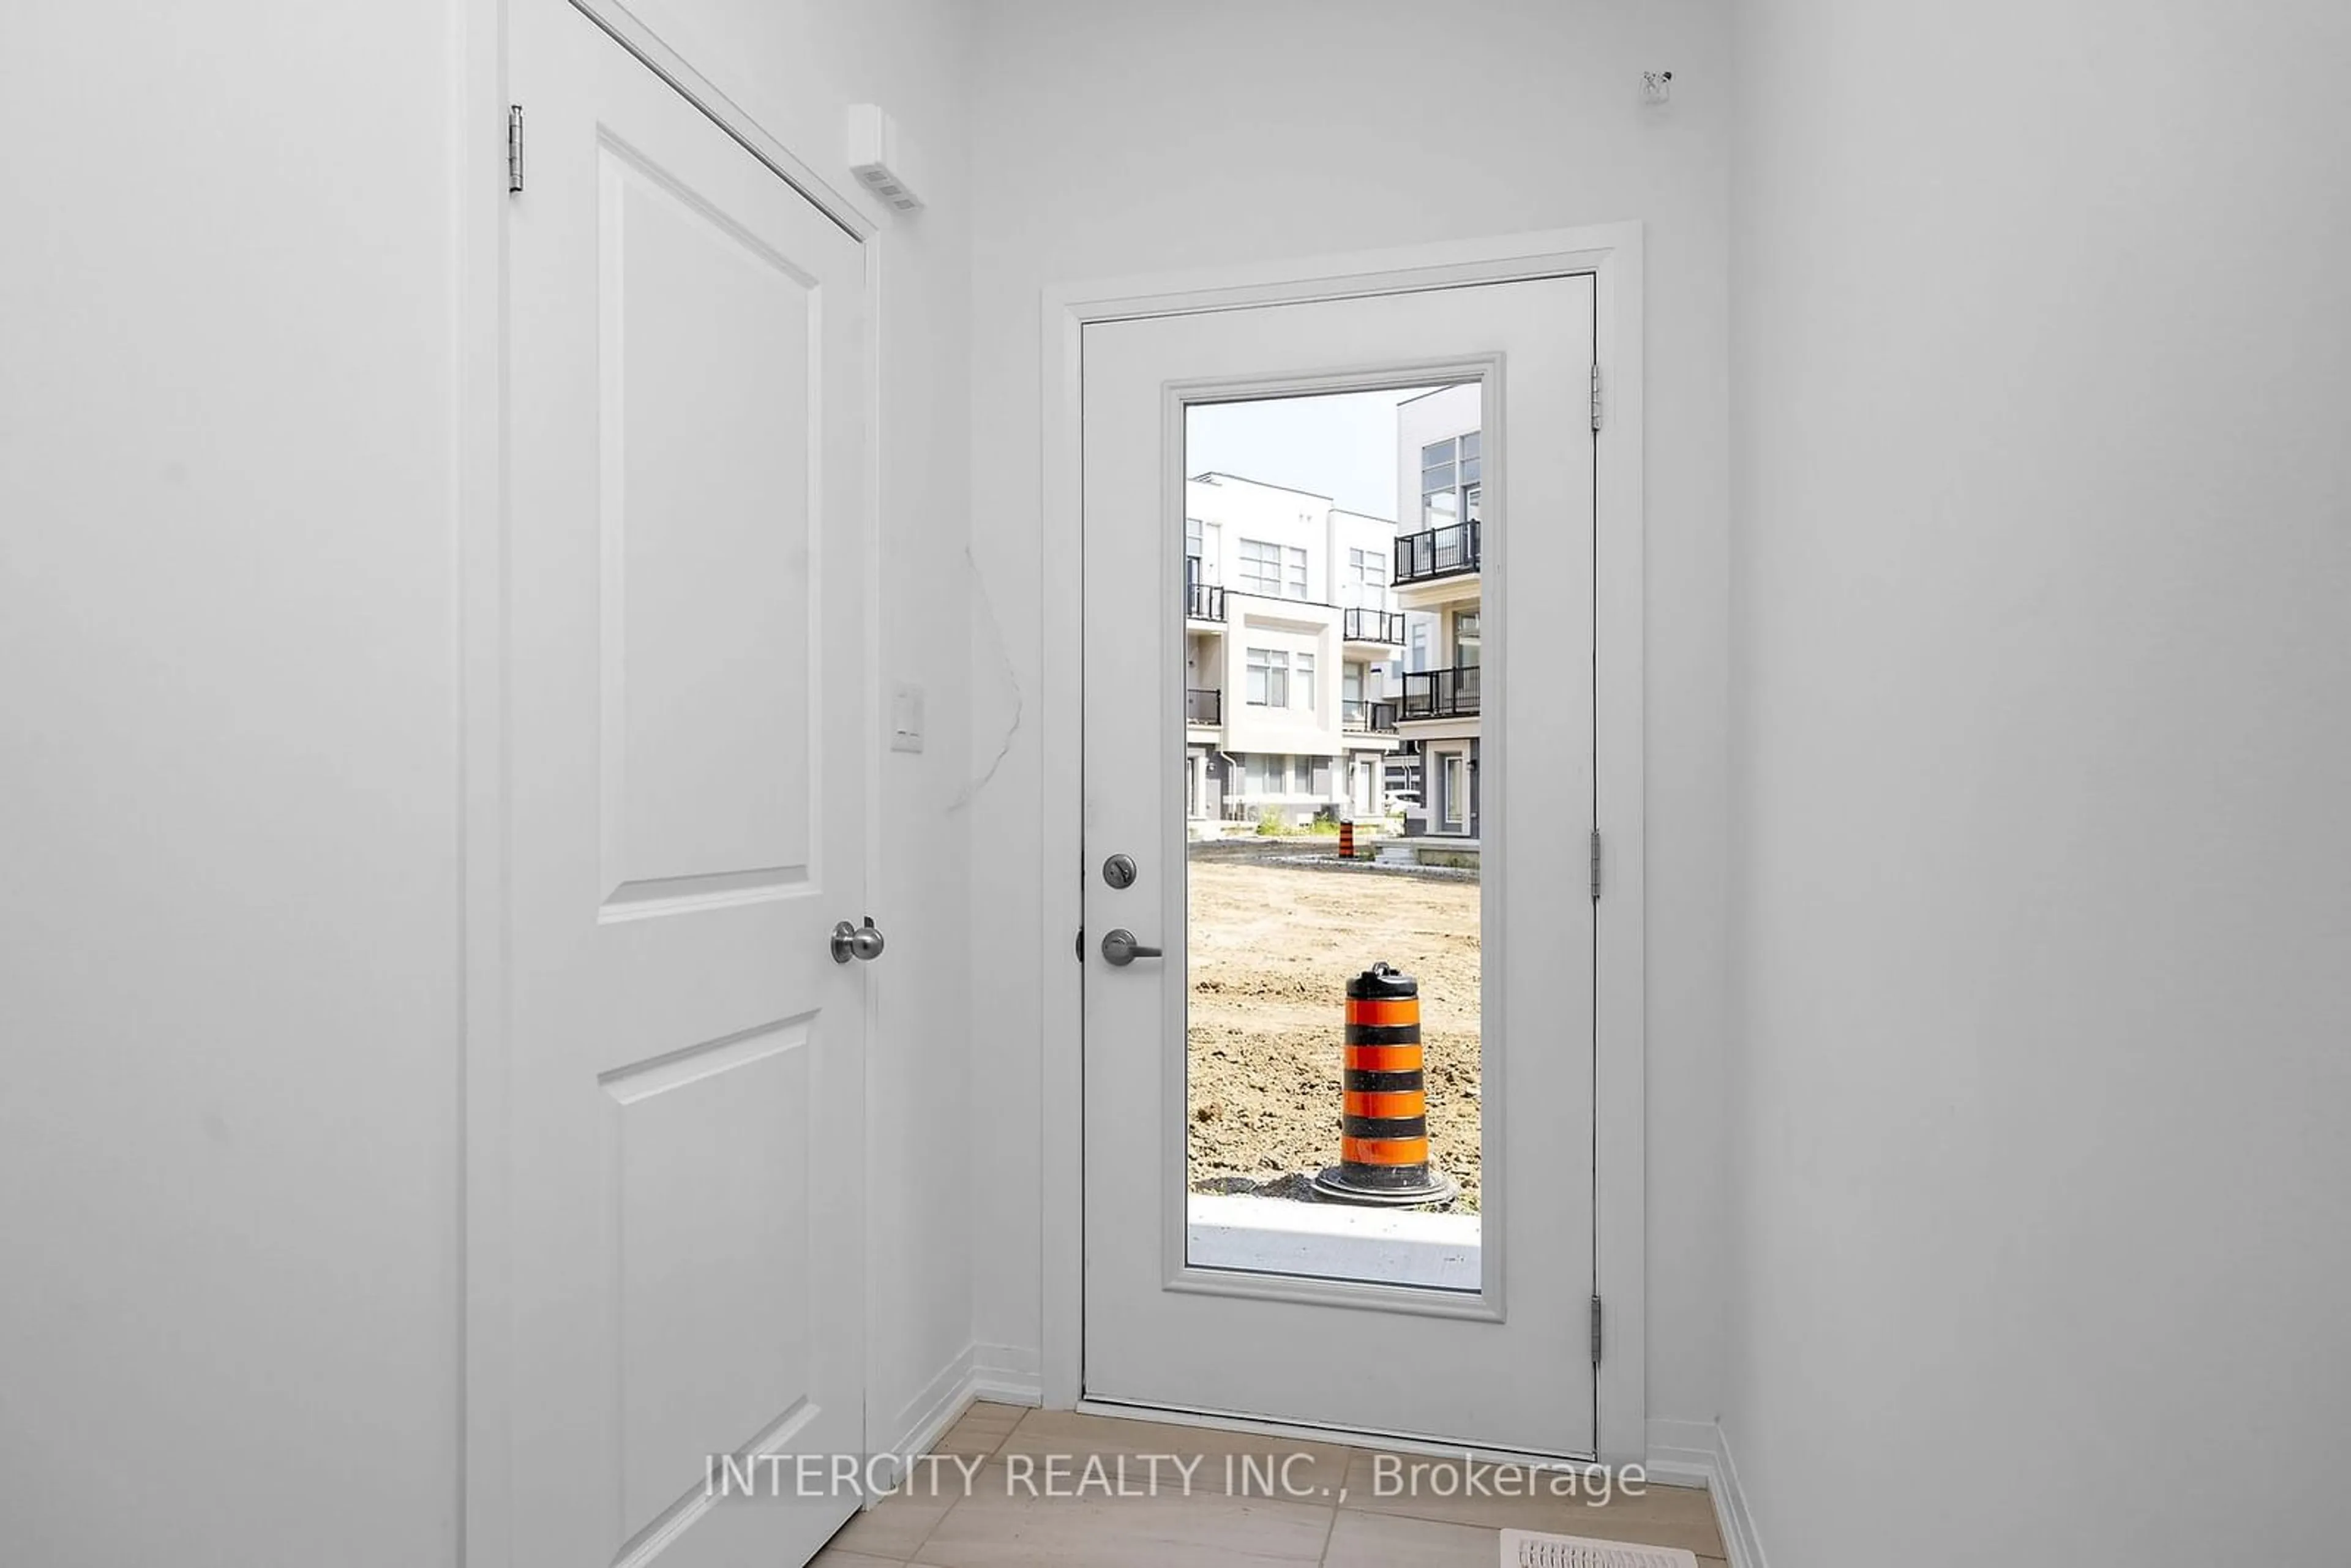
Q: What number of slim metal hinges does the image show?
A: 4